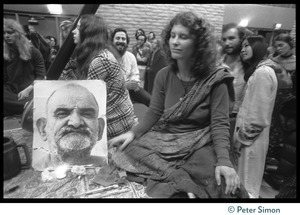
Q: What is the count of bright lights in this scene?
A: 3